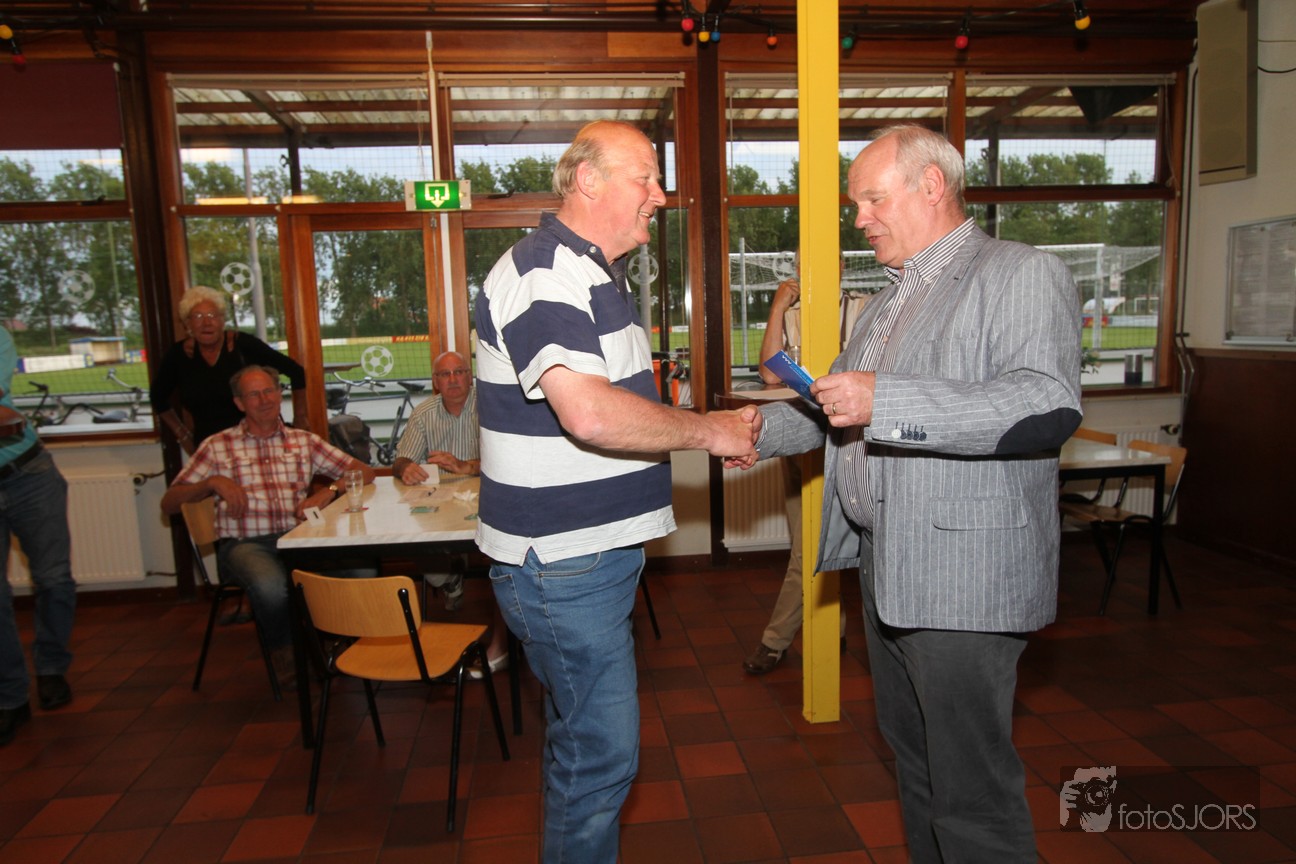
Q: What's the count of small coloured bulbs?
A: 9